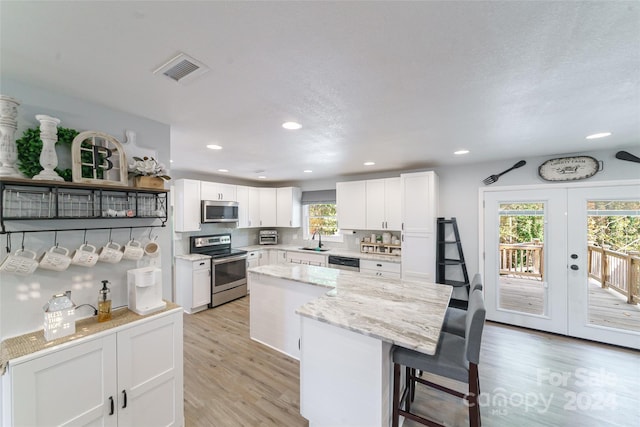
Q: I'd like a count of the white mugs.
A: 6